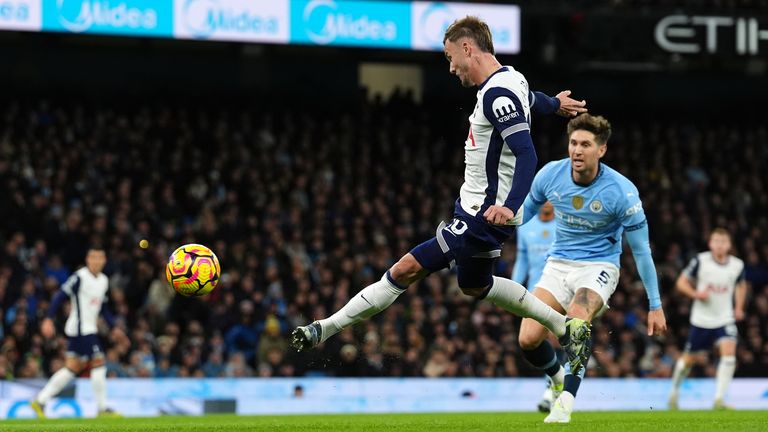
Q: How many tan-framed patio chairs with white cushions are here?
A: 0